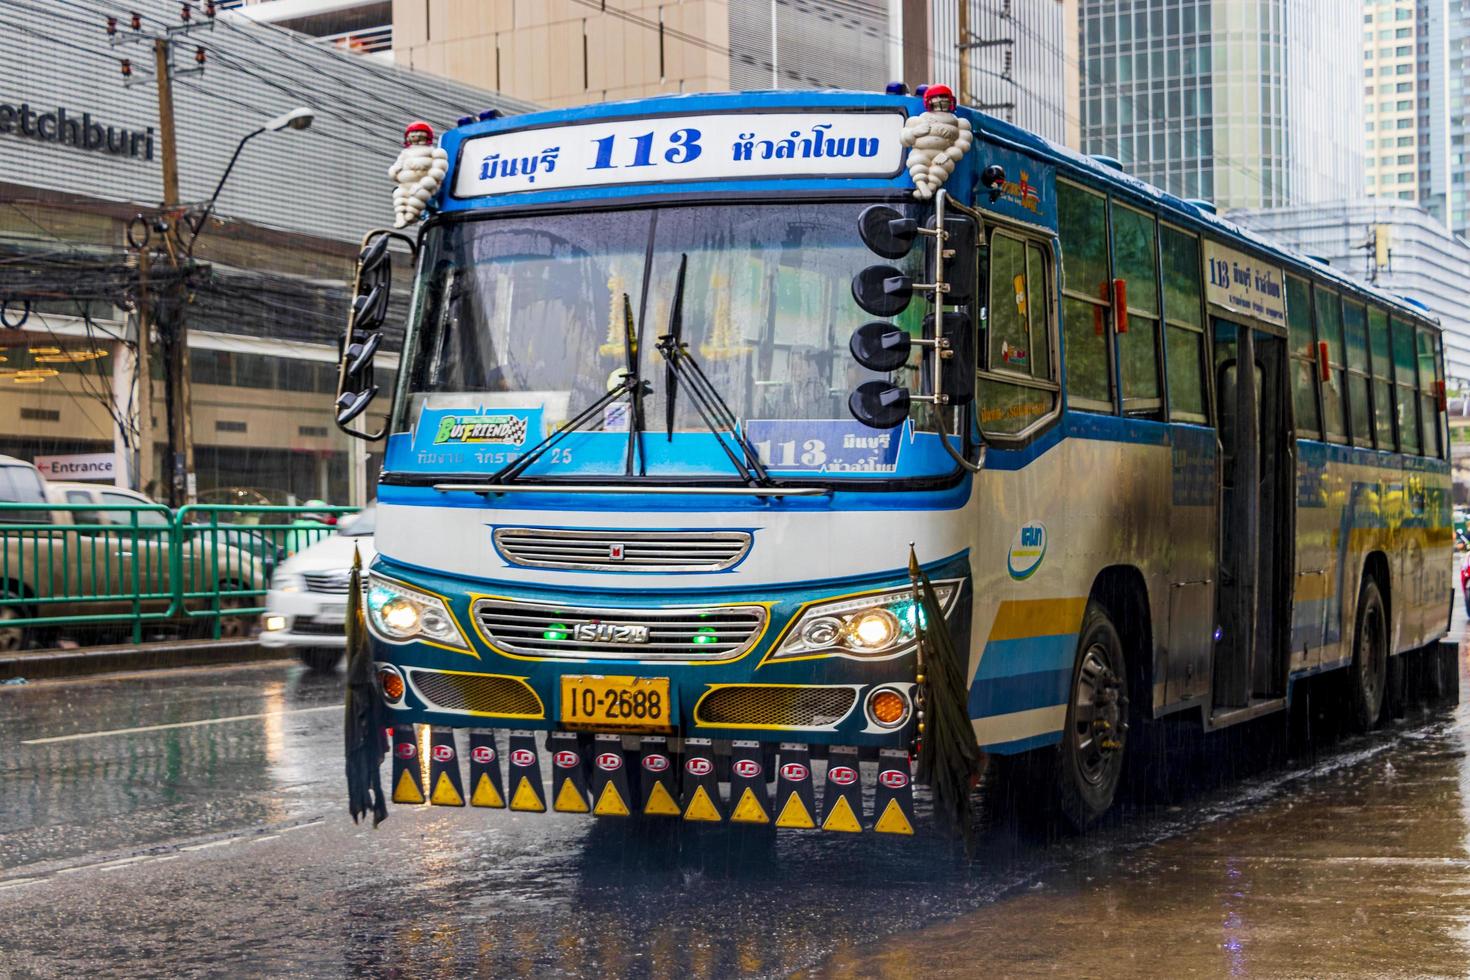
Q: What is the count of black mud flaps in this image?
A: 12